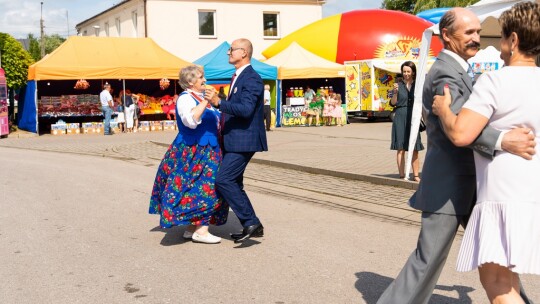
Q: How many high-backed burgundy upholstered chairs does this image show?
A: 0